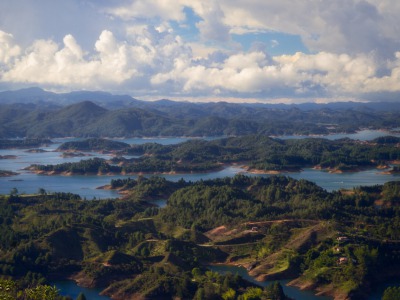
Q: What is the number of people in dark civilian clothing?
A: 0